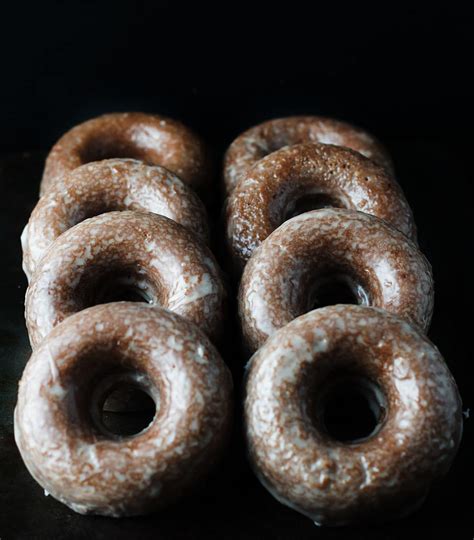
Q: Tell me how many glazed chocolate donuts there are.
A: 8